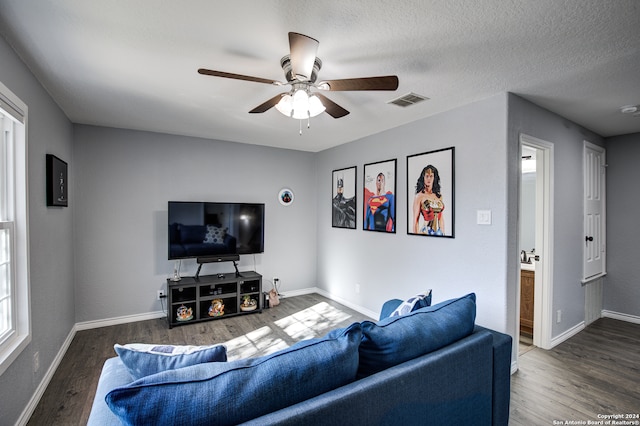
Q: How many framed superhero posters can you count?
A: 3